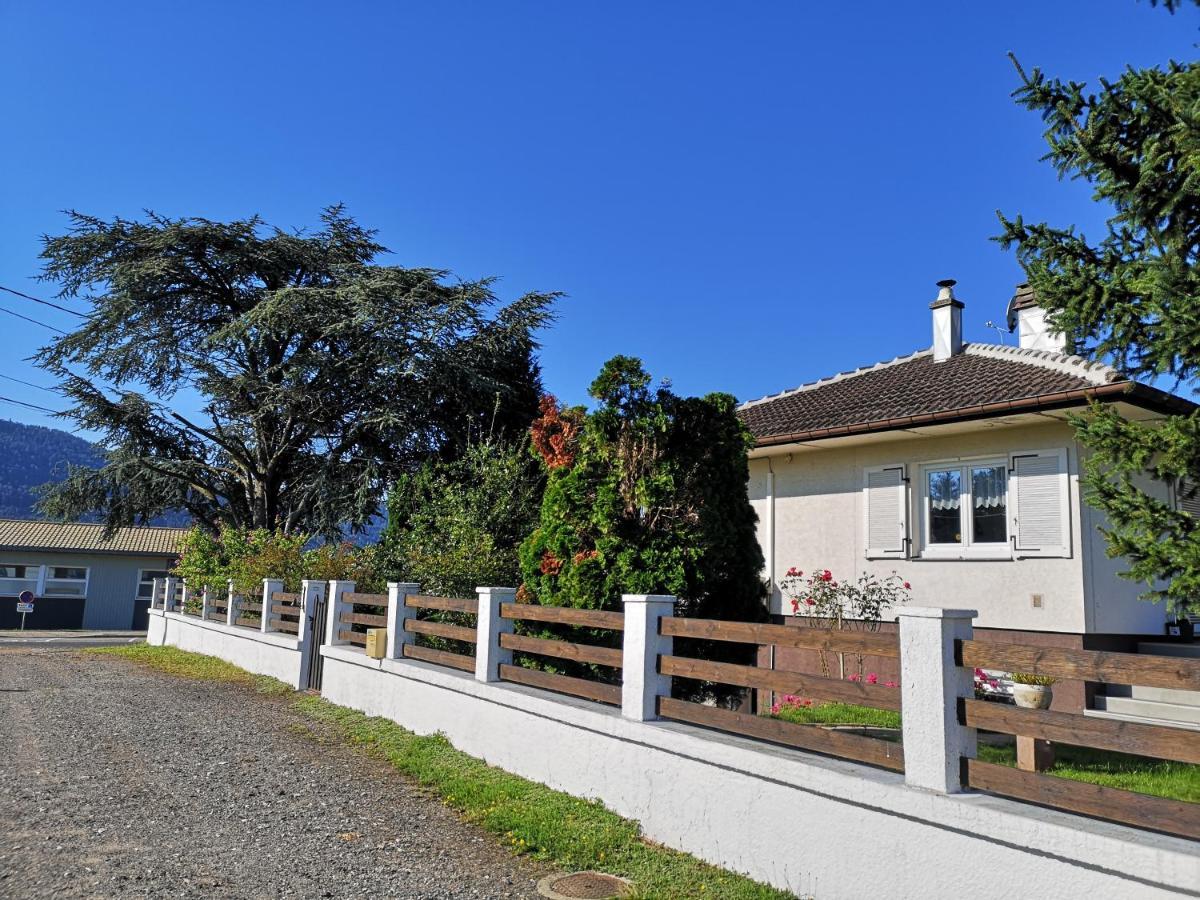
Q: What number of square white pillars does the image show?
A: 12